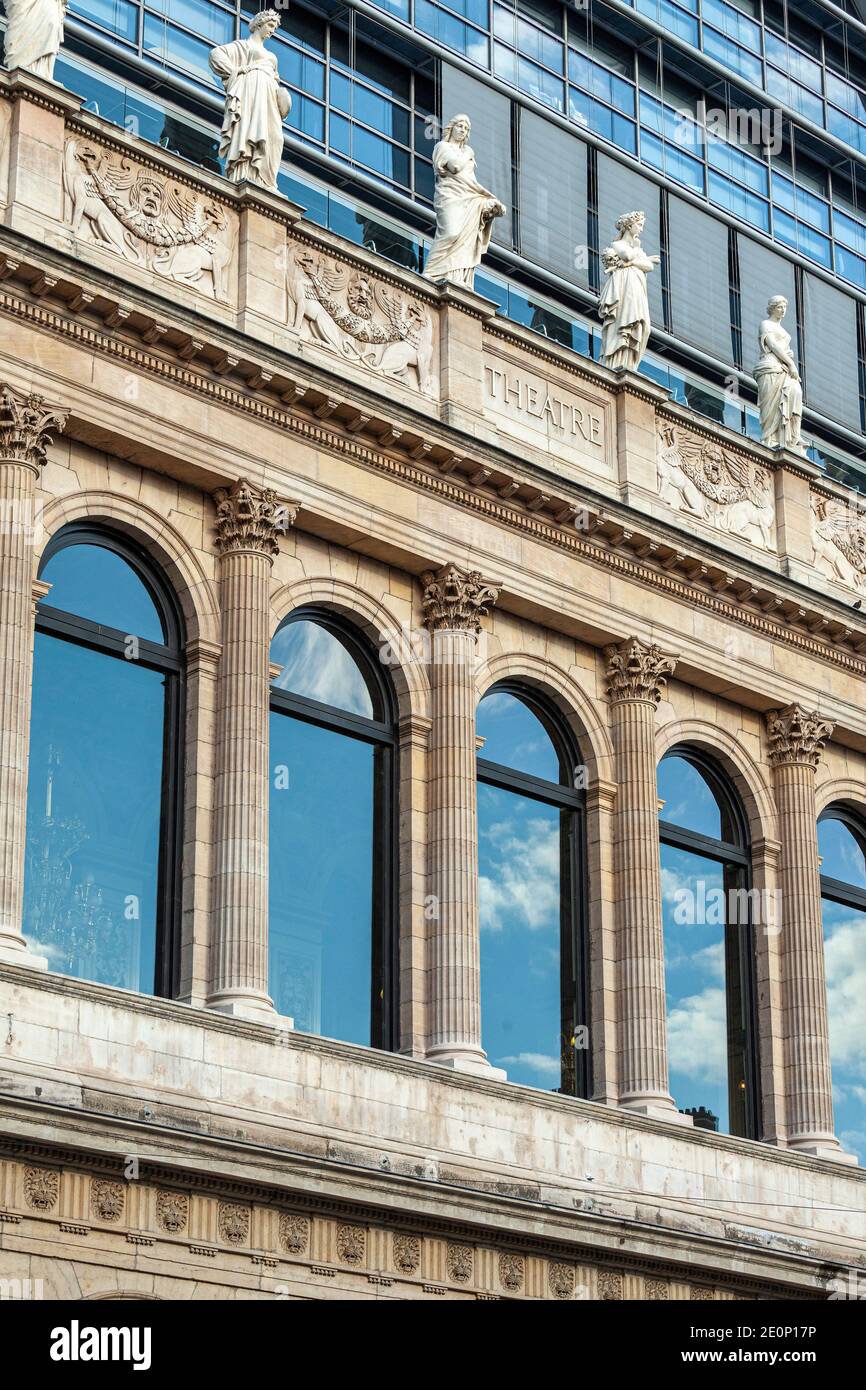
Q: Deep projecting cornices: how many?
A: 2